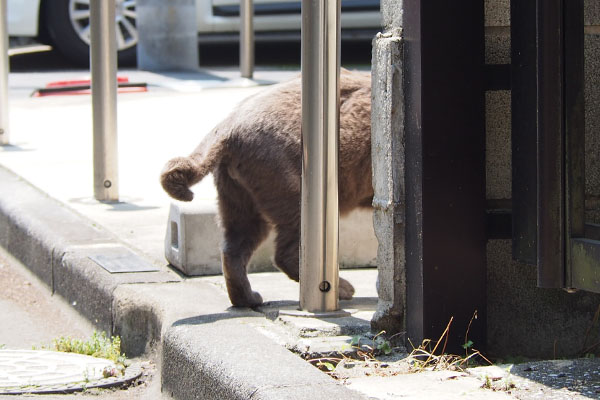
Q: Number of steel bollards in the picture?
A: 4